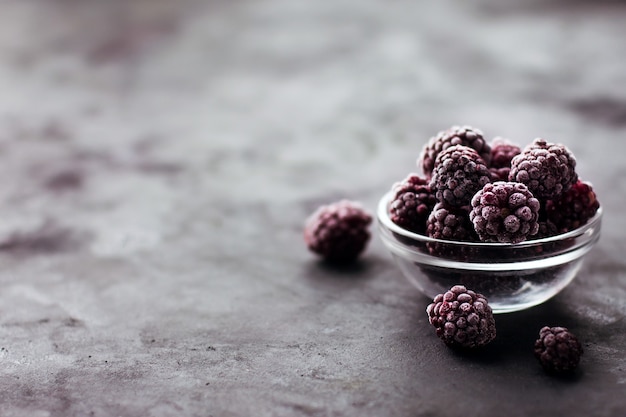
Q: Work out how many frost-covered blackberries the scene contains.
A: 11